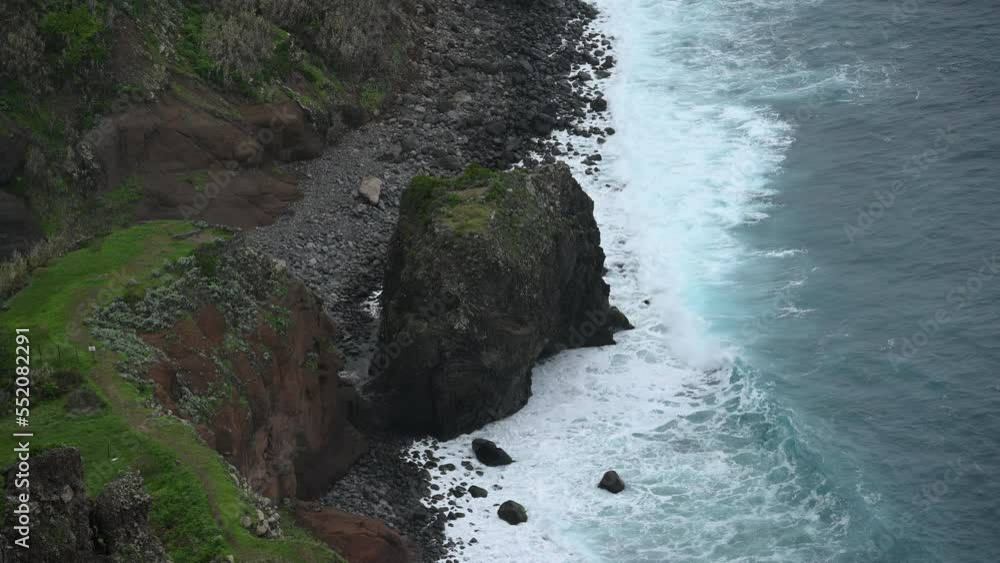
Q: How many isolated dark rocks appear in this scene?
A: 3